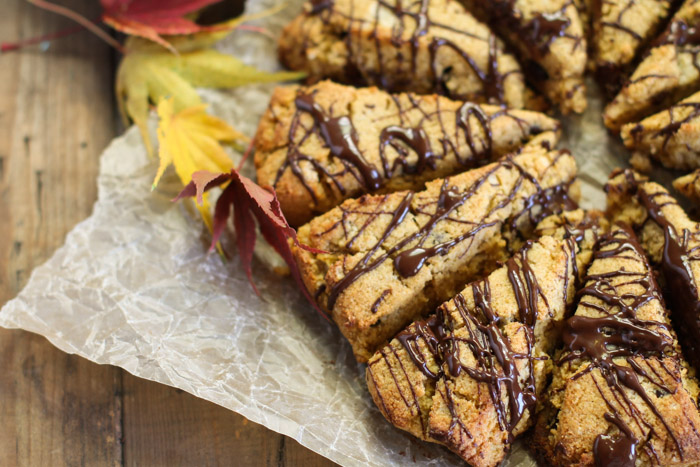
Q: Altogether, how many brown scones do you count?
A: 11